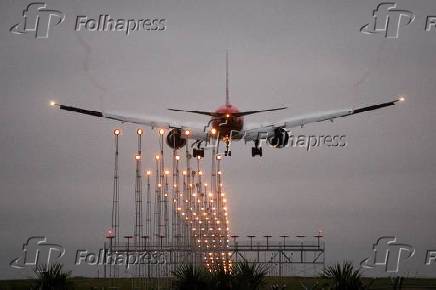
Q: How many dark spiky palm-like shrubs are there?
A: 4